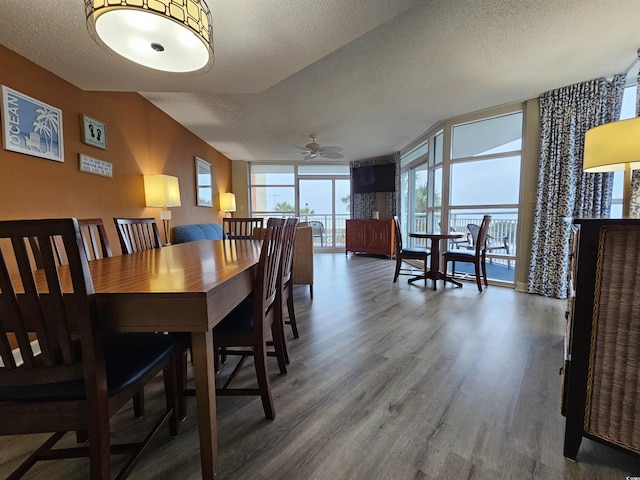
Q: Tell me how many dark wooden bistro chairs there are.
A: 2